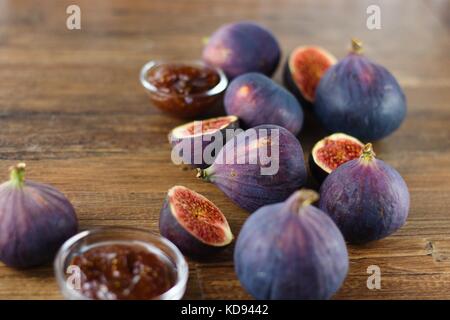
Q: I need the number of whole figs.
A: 7